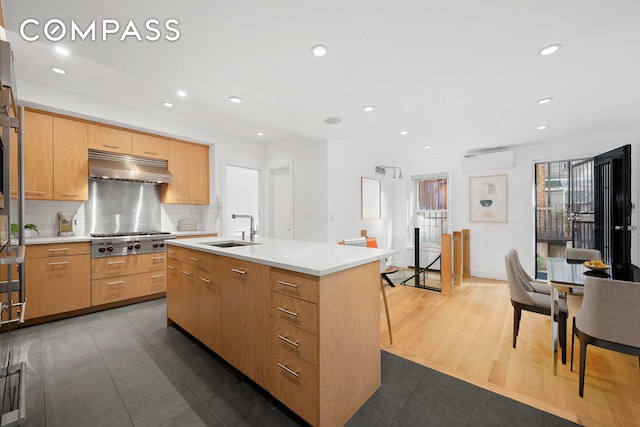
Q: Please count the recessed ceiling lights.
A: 13